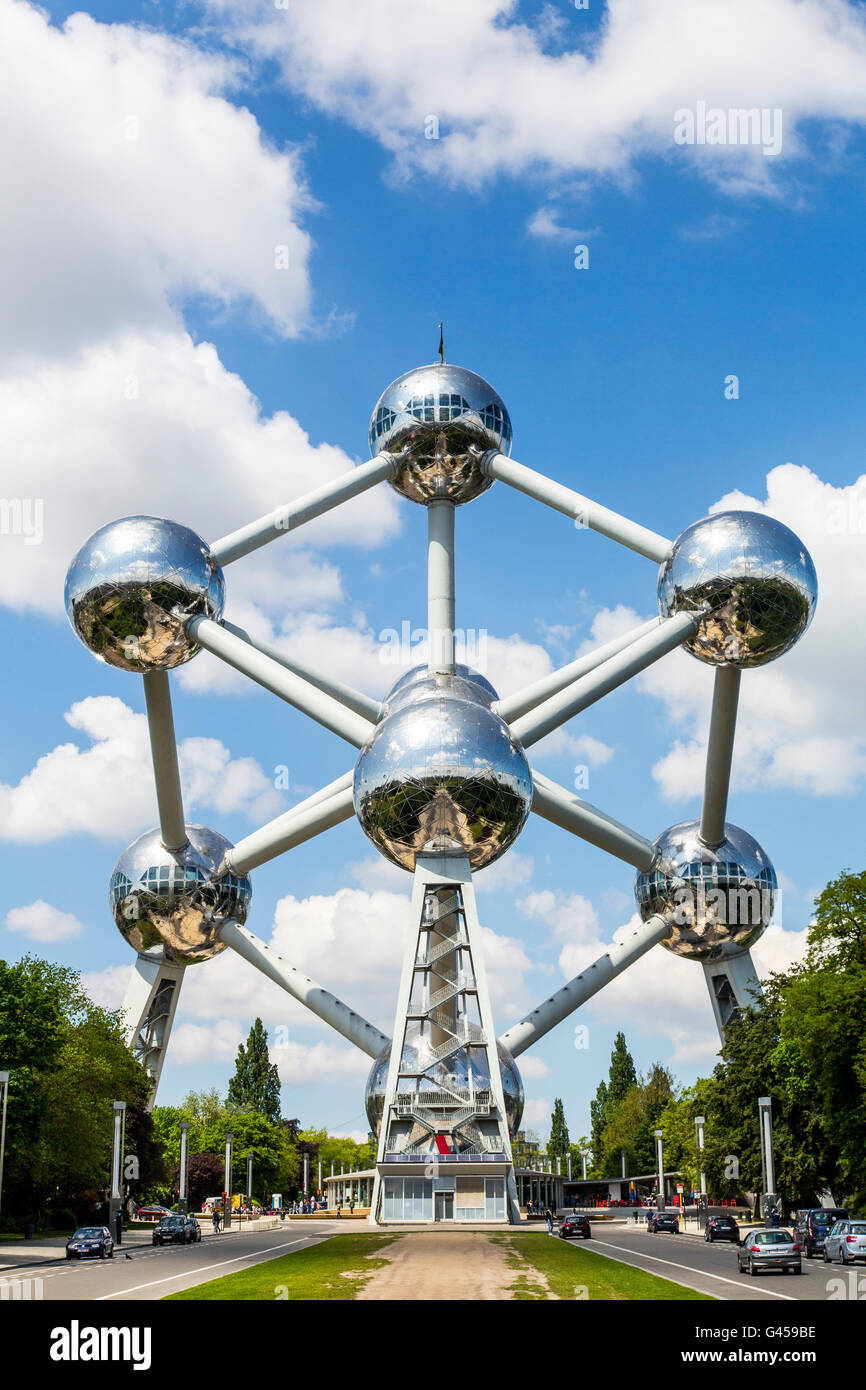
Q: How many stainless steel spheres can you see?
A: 9